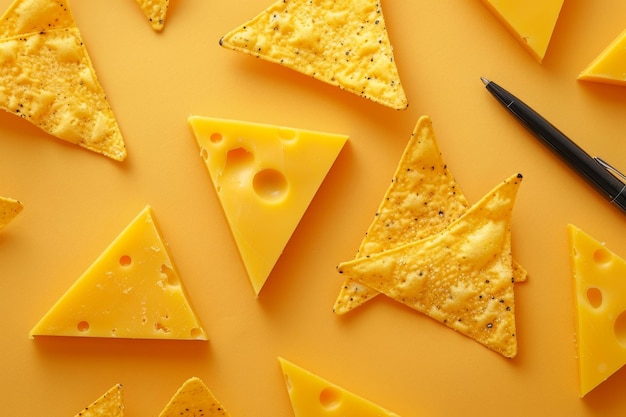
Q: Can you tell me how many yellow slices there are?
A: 6